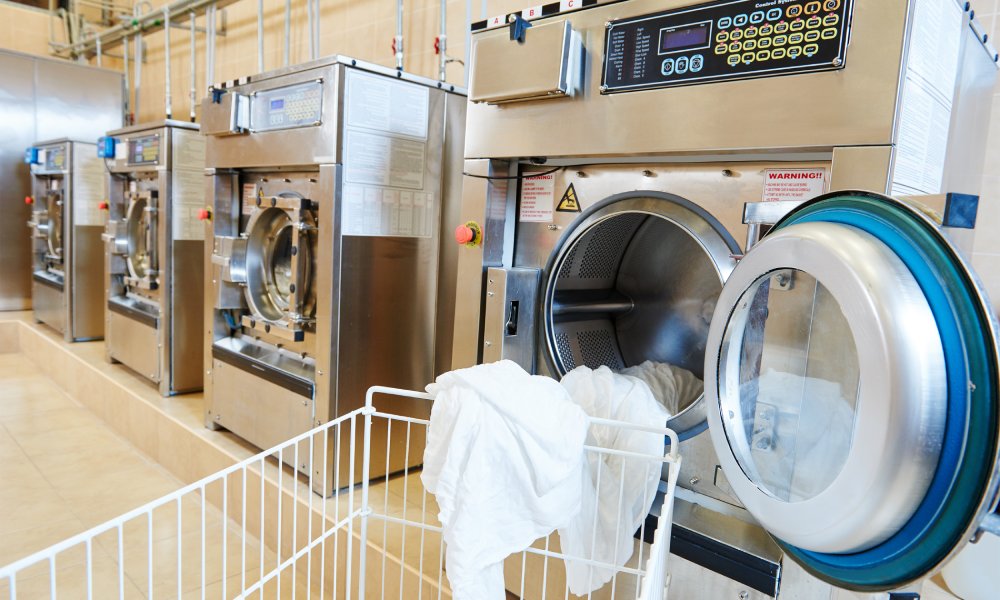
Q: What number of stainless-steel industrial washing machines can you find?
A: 4